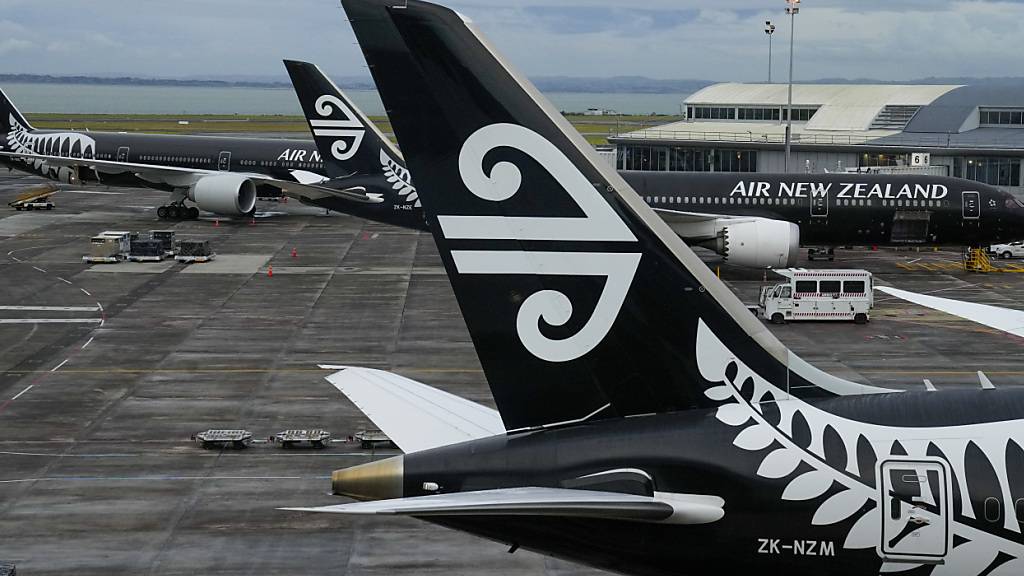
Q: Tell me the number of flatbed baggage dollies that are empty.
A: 3